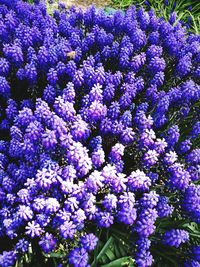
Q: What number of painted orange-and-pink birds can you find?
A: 0